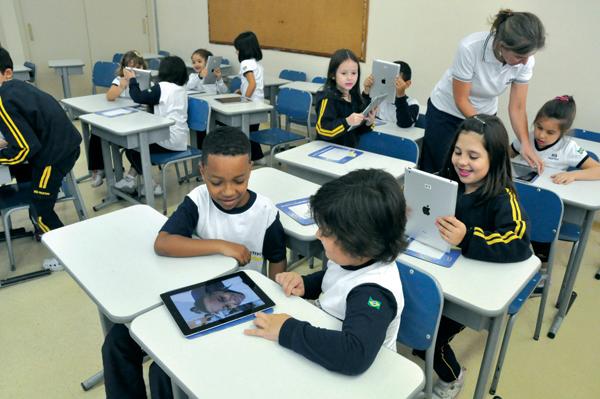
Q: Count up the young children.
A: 11